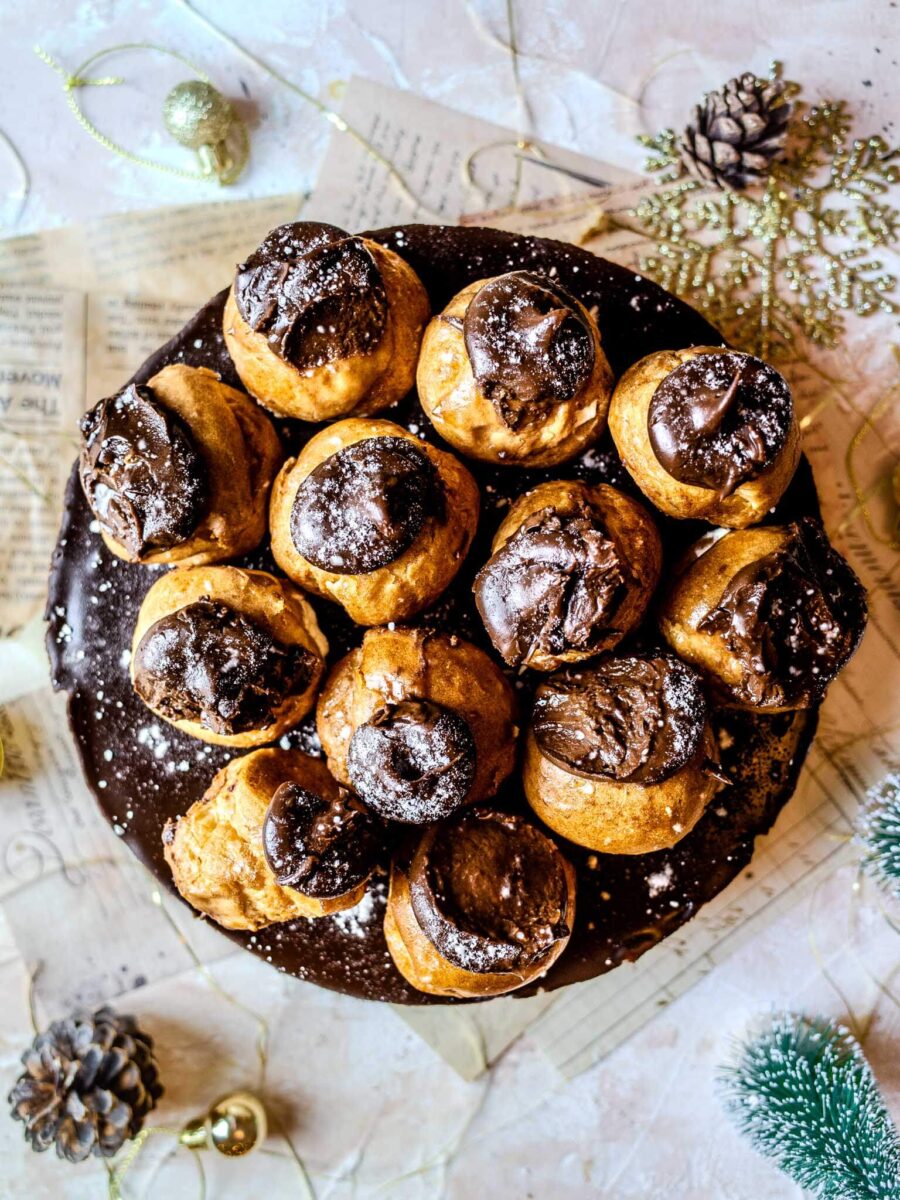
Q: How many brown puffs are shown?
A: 12